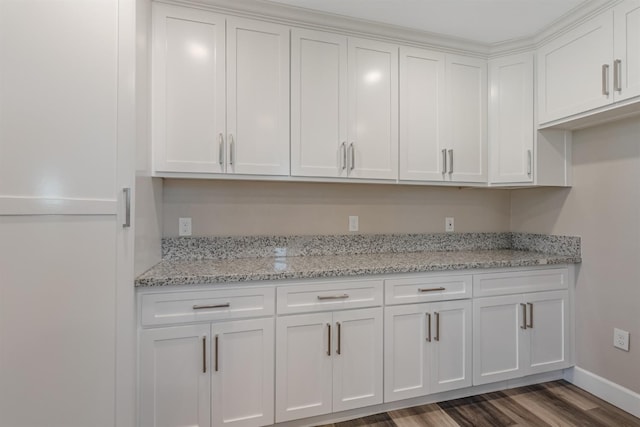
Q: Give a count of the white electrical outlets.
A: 4